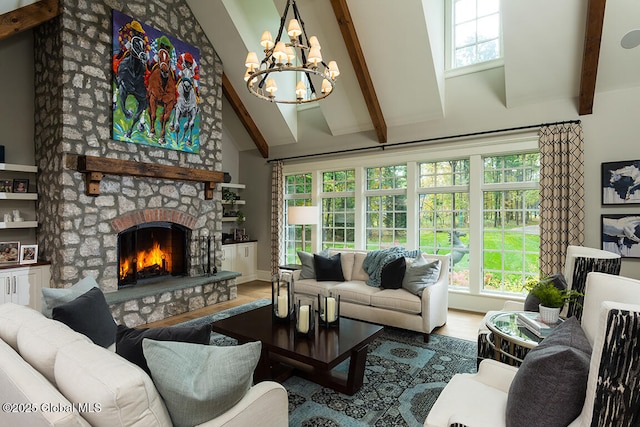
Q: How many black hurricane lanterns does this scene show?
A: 3